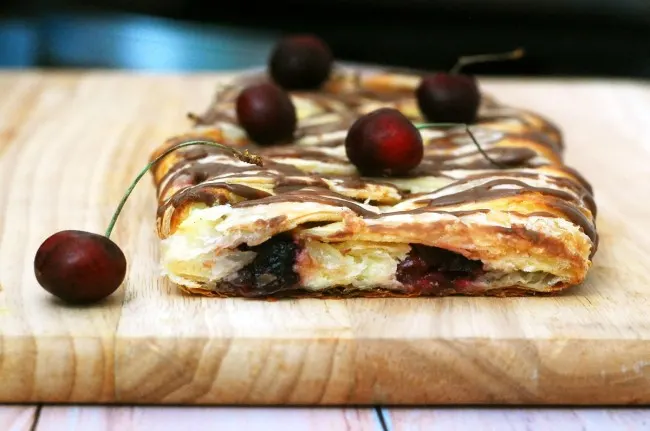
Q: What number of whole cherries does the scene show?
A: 5